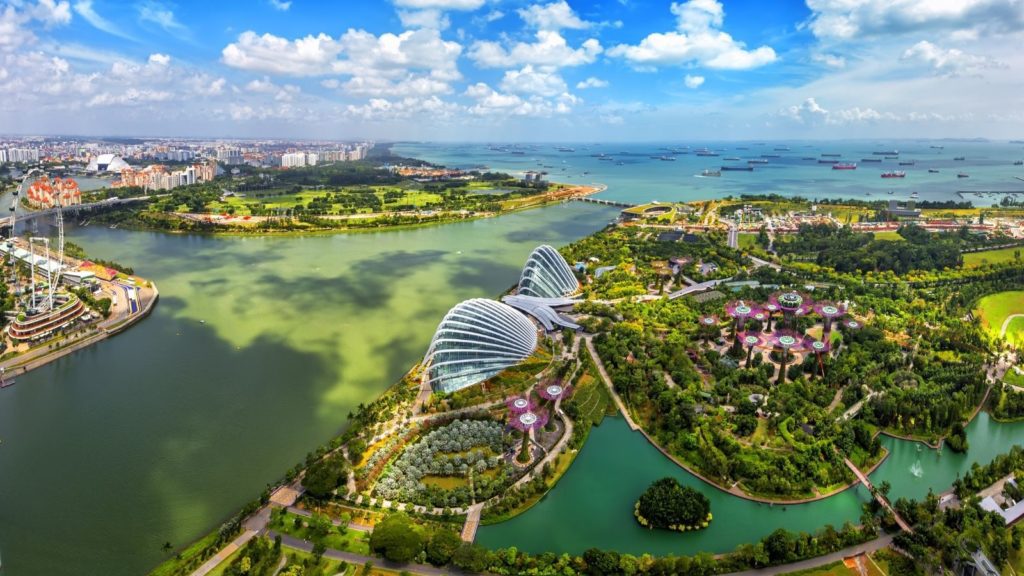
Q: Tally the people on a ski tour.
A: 0